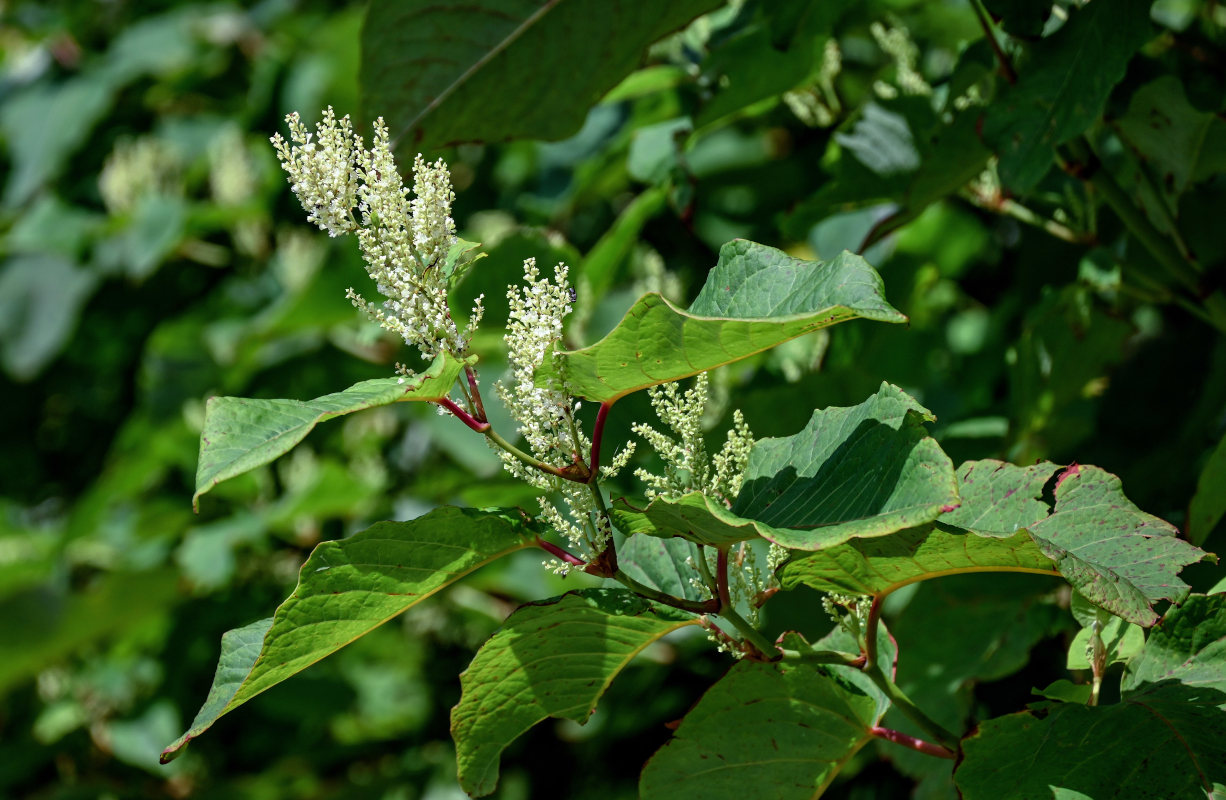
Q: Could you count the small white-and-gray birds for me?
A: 0